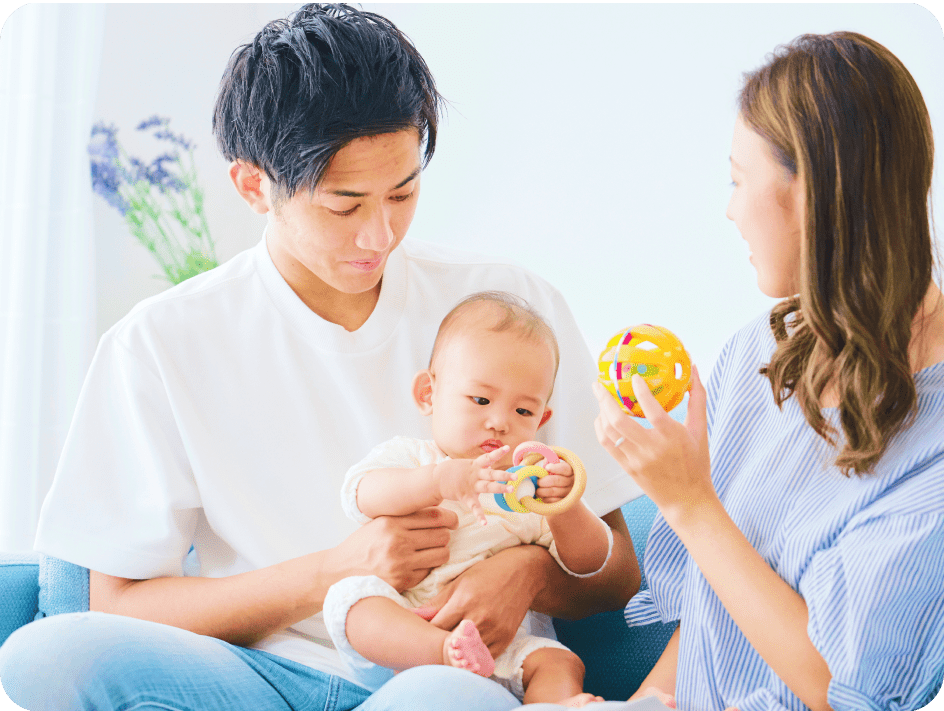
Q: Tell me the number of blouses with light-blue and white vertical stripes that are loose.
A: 1